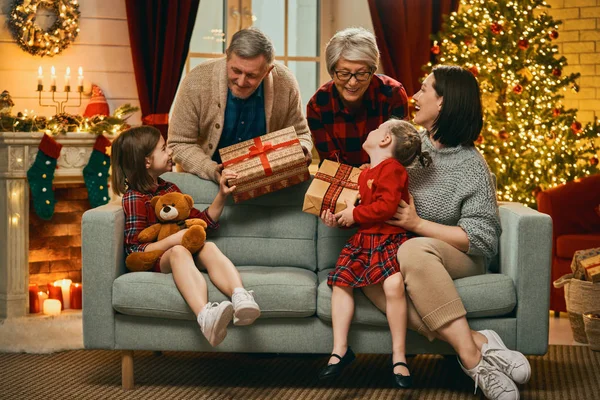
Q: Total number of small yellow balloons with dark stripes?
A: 0